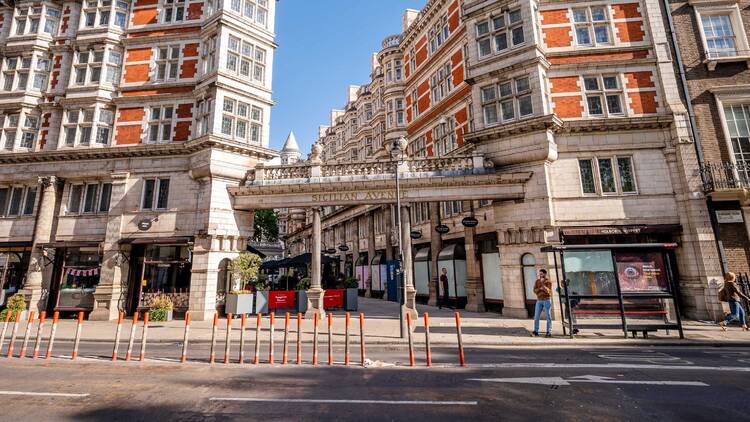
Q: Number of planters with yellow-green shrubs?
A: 3